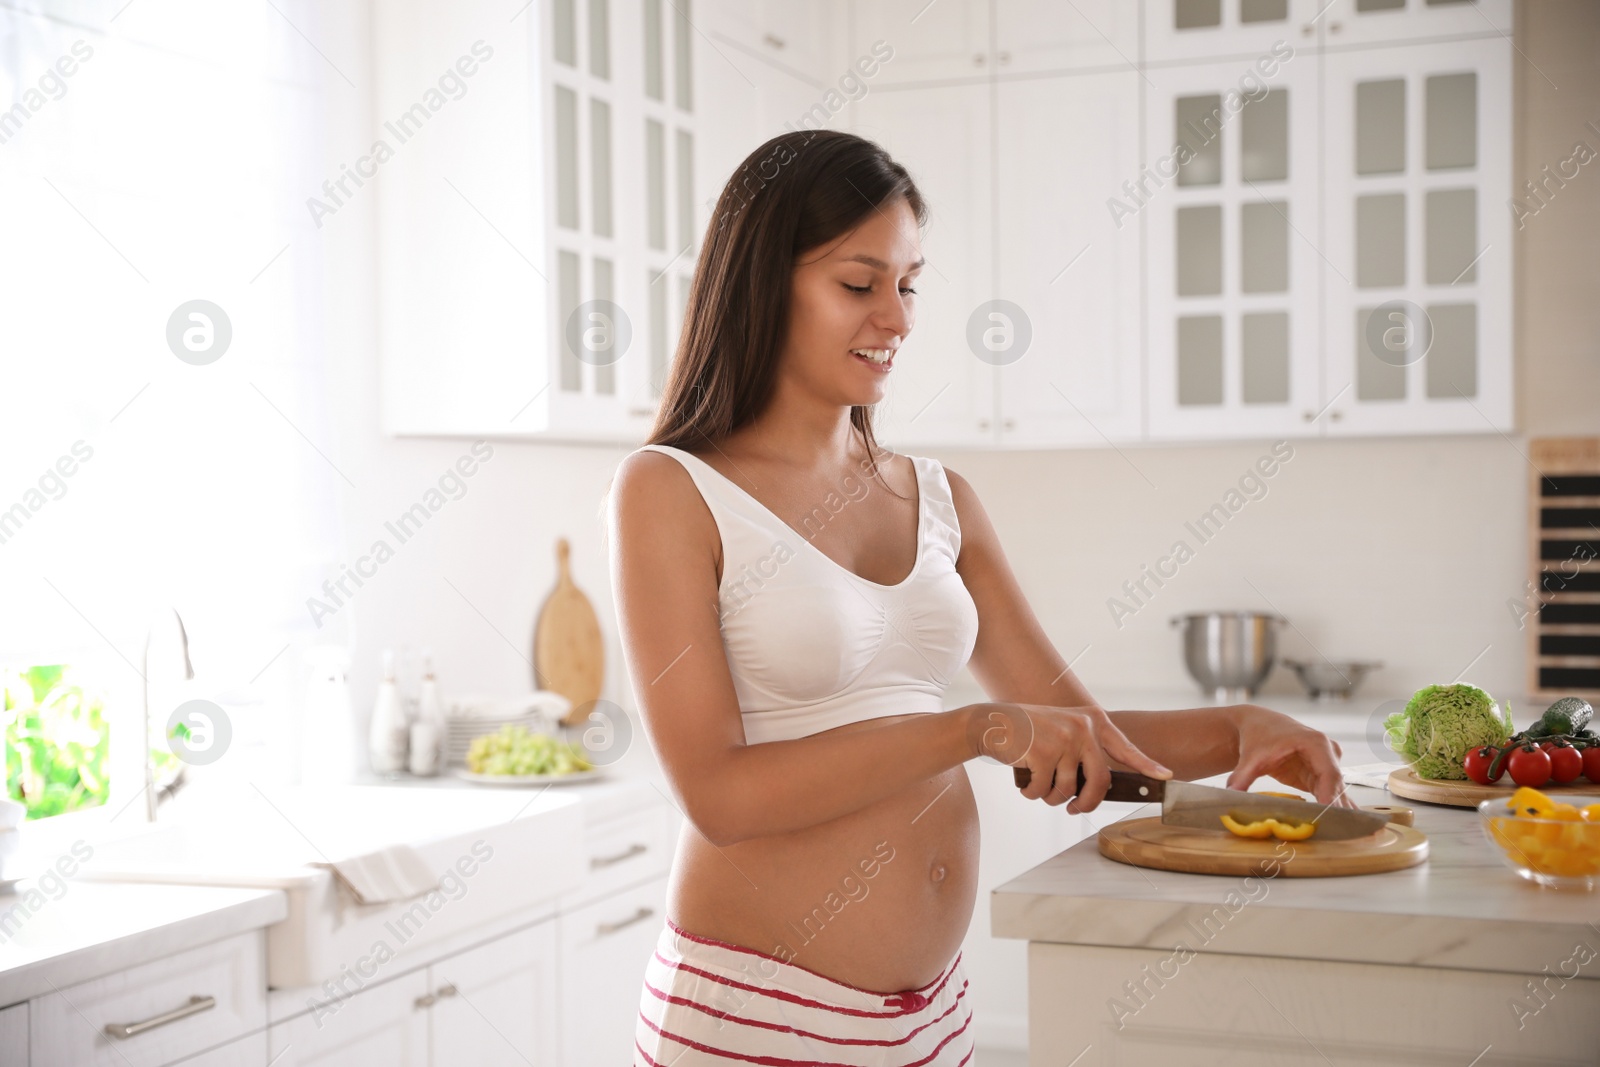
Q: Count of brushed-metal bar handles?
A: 3